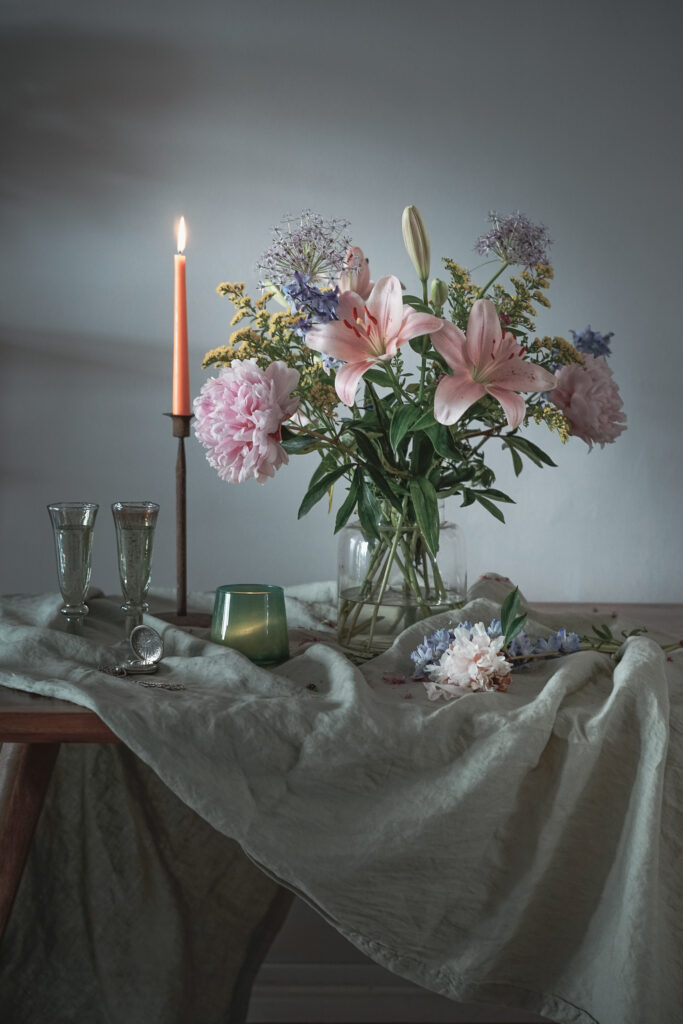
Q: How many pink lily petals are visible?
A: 12